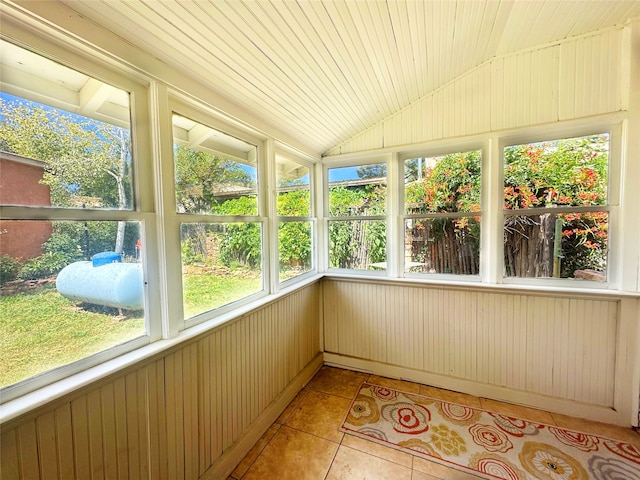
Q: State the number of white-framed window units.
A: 6